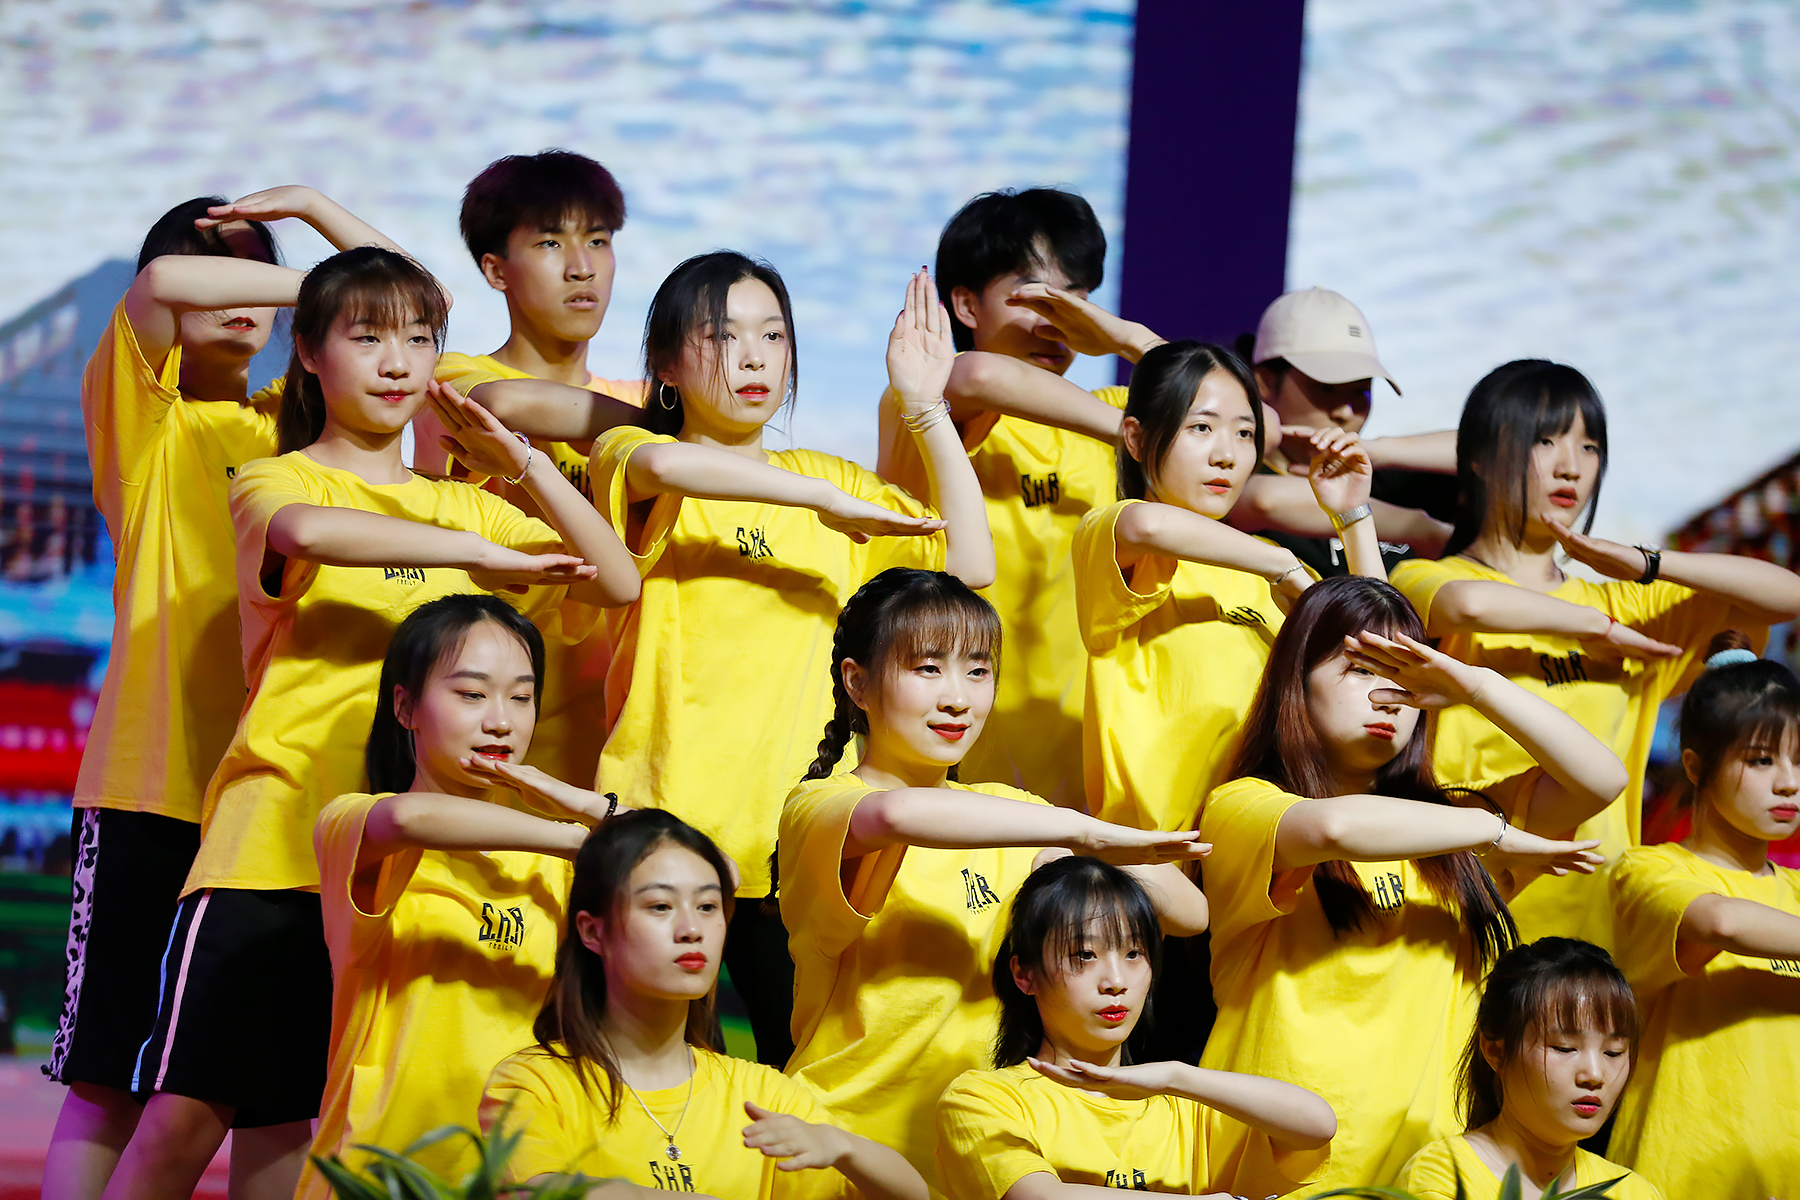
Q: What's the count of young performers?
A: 15